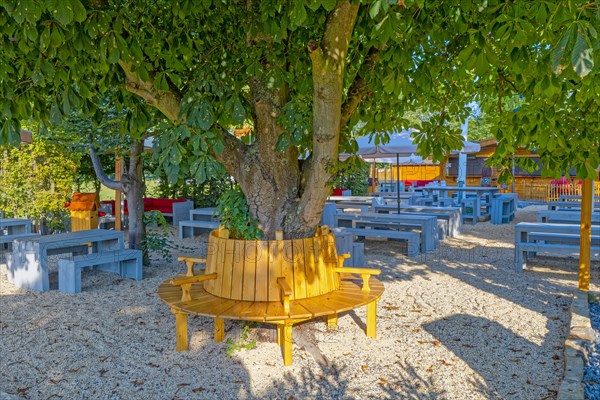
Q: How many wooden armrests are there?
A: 5